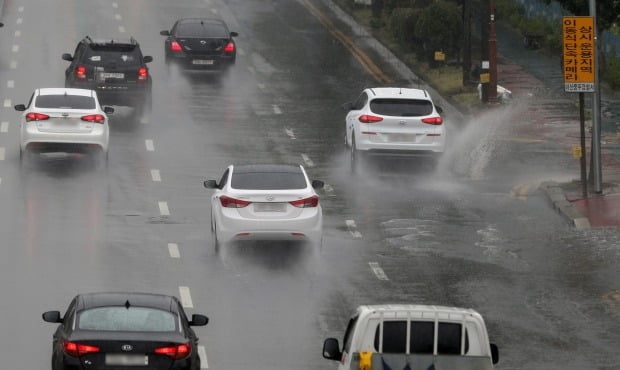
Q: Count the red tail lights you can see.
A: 12